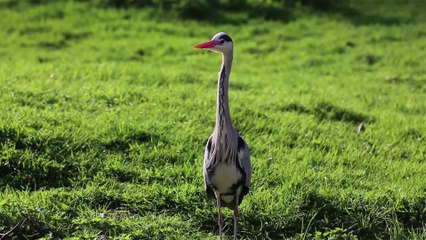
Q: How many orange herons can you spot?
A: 0